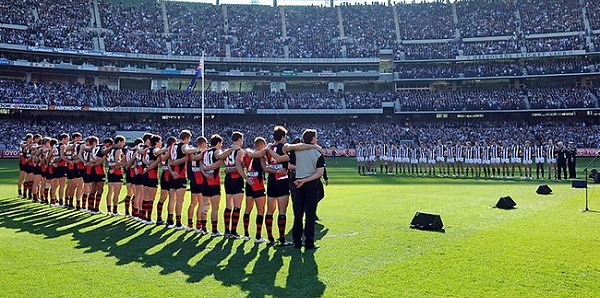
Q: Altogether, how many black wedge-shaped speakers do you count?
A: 3